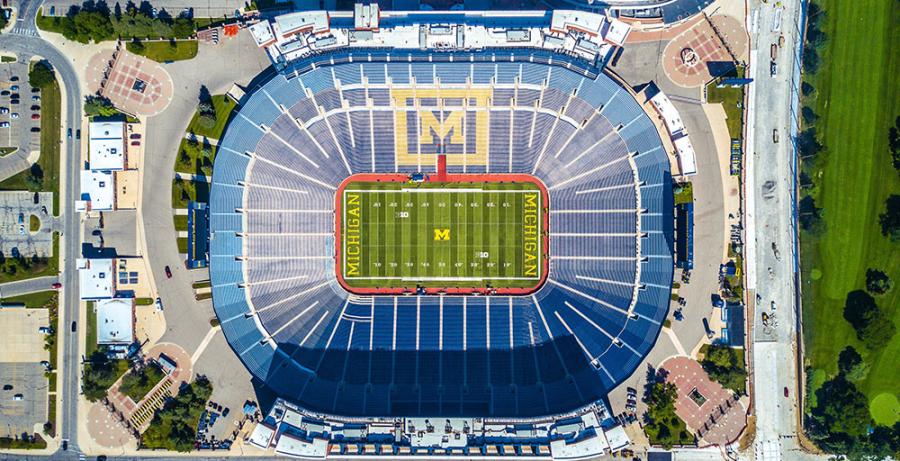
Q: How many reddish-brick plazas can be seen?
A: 4